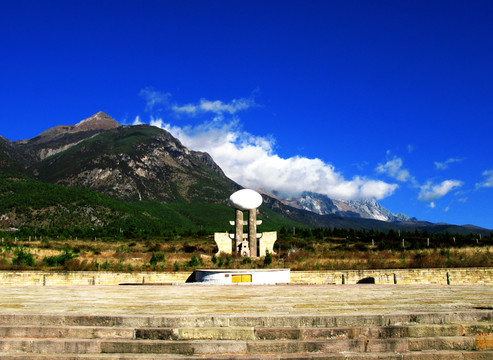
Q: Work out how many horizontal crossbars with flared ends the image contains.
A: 2